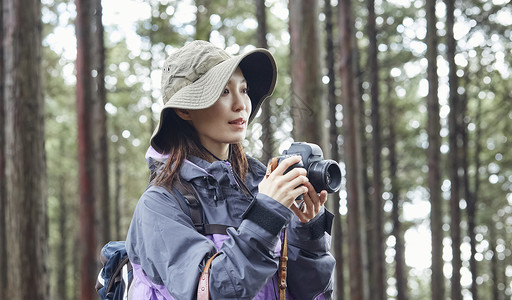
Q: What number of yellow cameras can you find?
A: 0